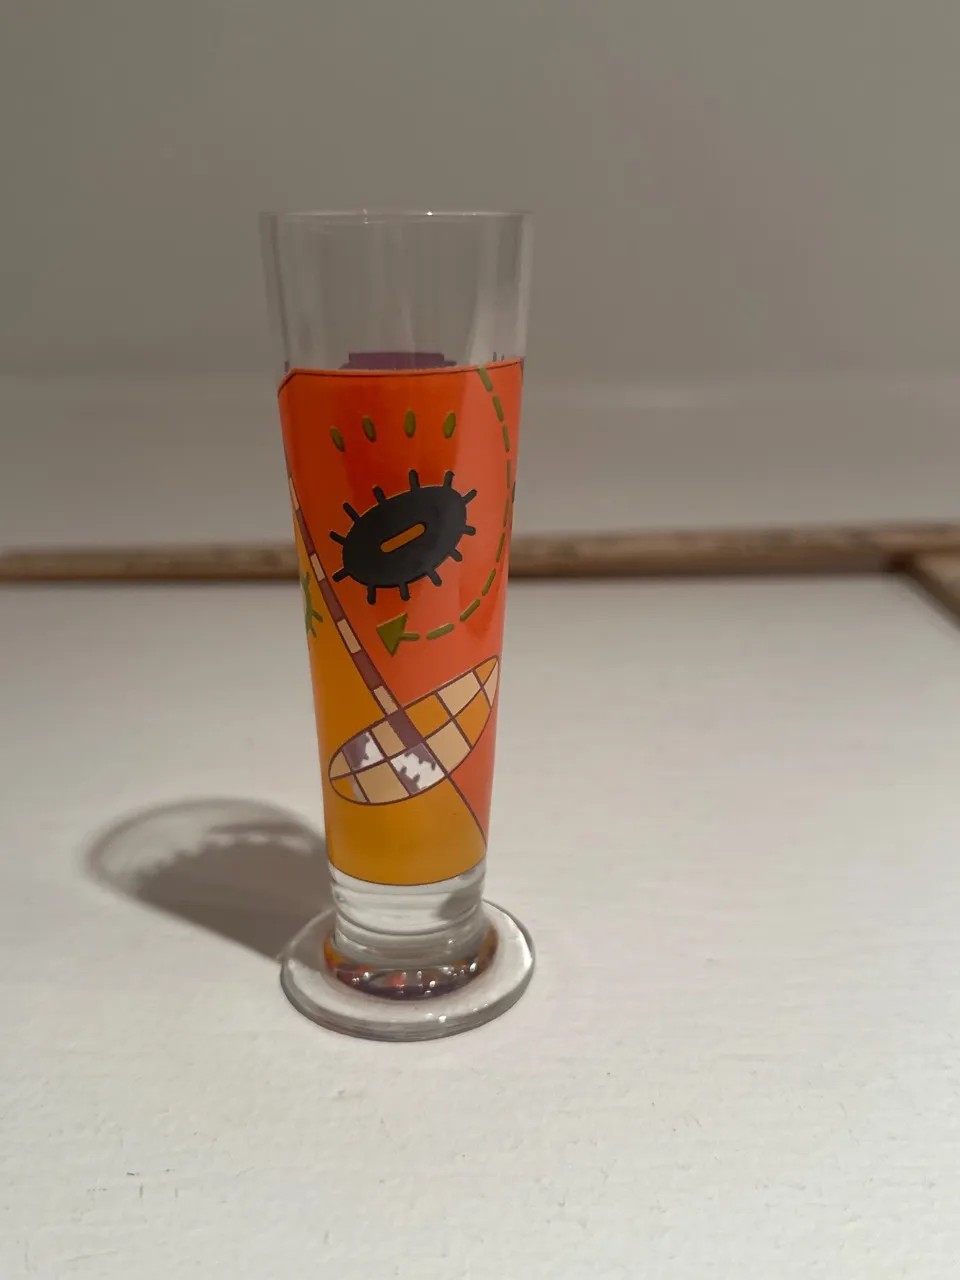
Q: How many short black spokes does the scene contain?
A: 12